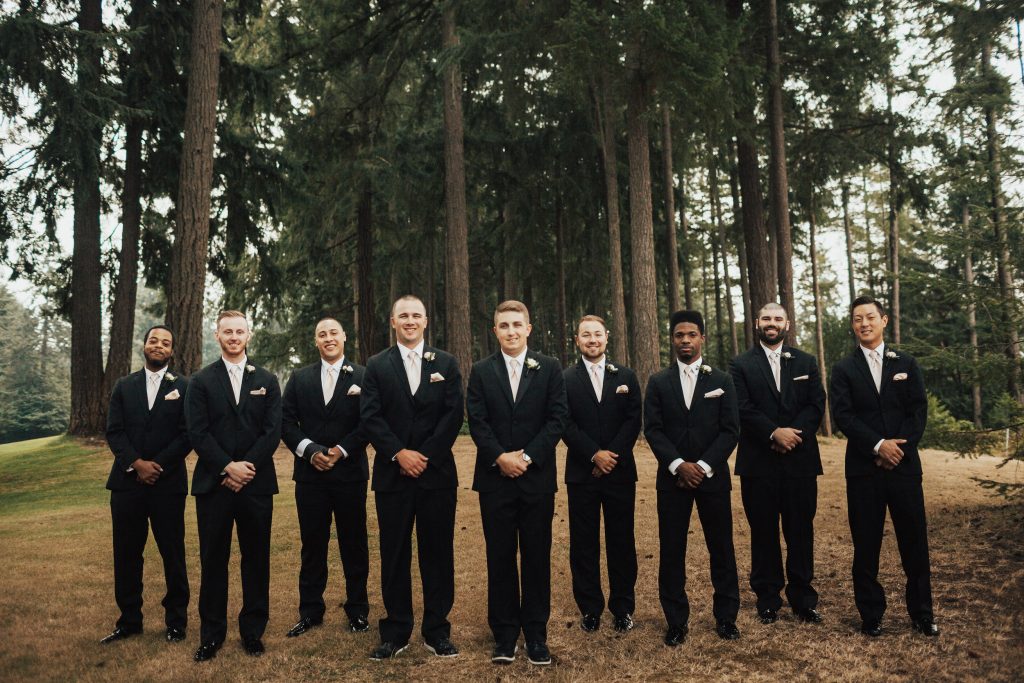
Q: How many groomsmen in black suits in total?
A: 9